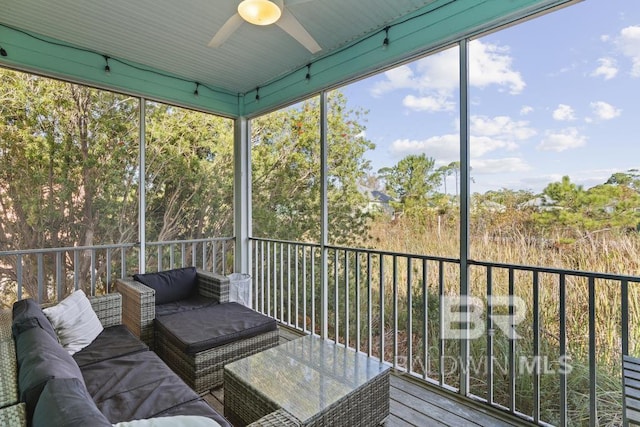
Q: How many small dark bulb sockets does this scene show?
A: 6